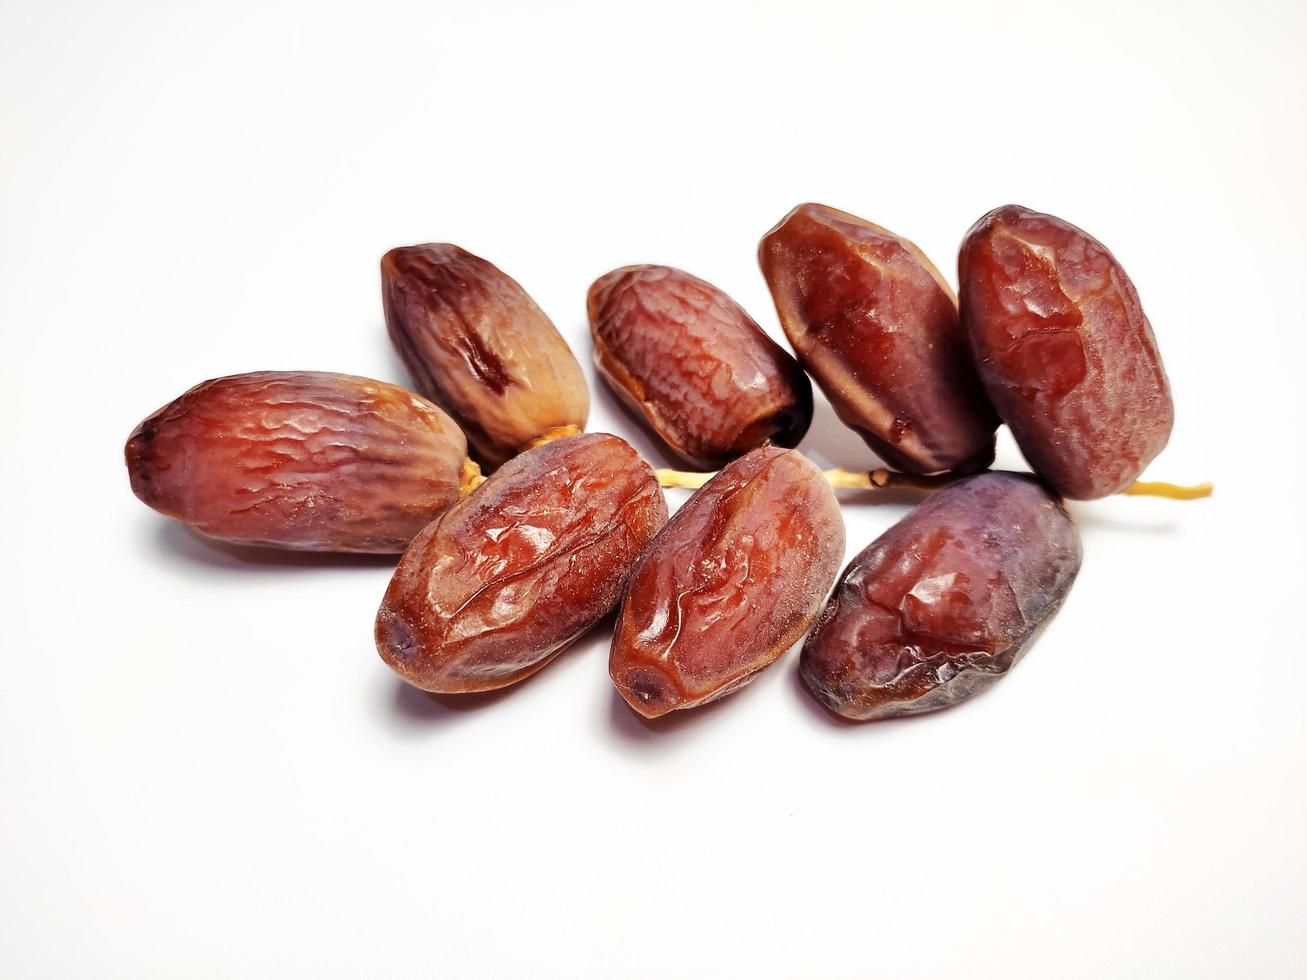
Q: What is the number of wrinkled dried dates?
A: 8